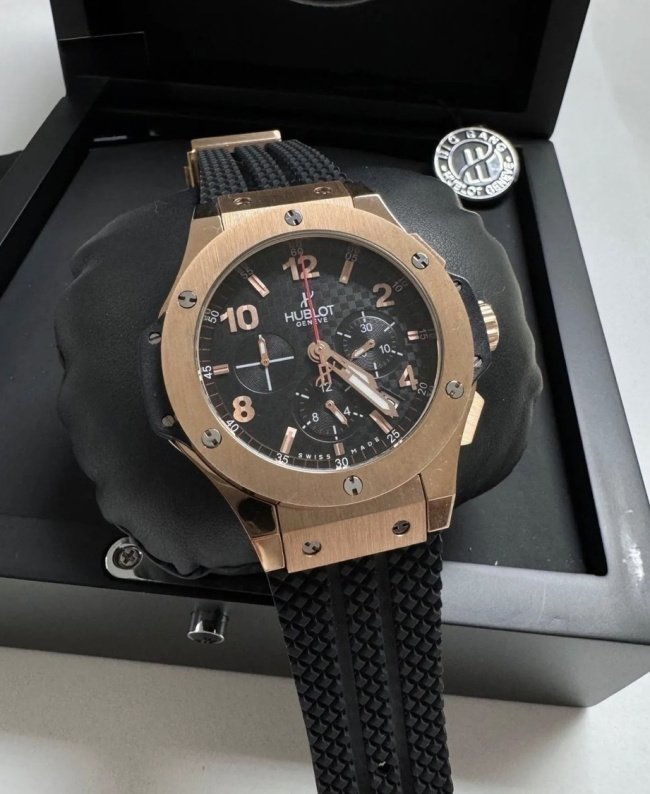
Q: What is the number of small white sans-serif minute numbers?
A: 12